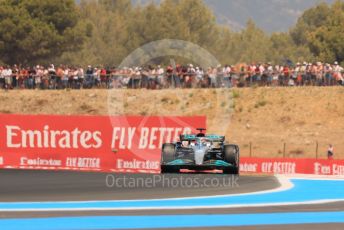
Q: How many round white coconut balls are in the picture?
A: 0